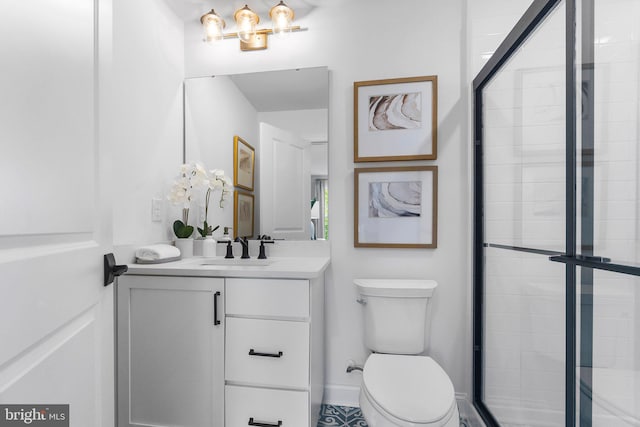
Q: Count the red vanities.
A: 0